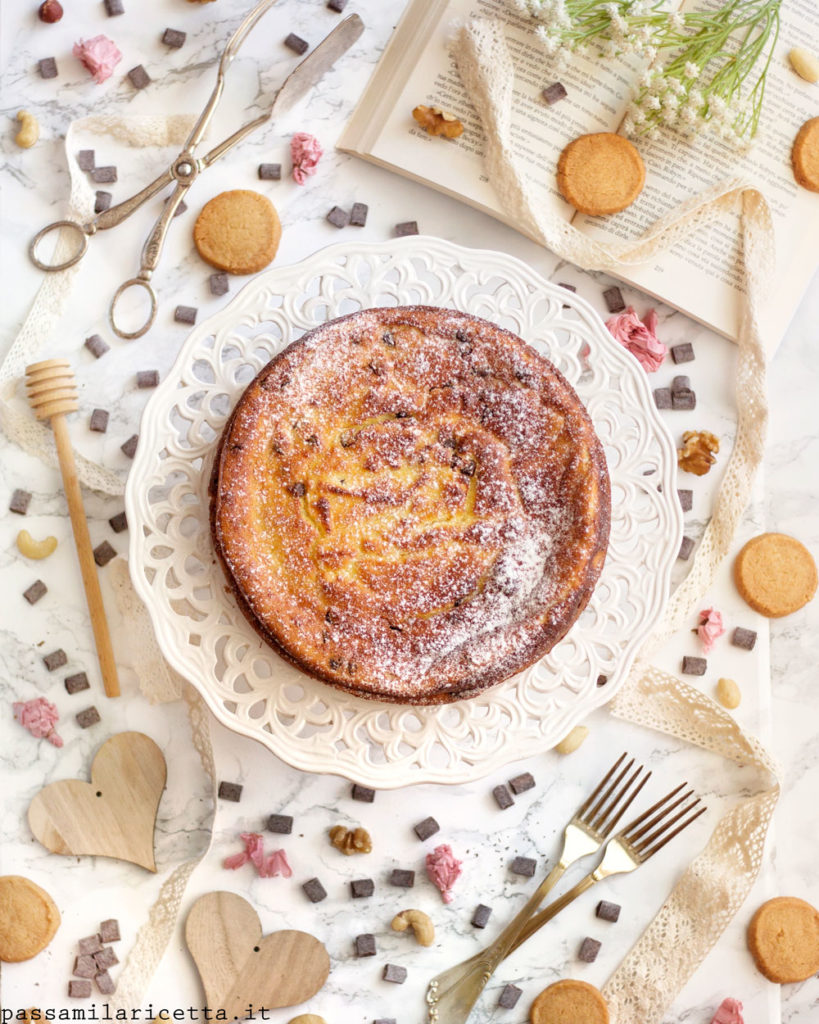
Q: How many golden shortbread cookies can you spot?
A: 7